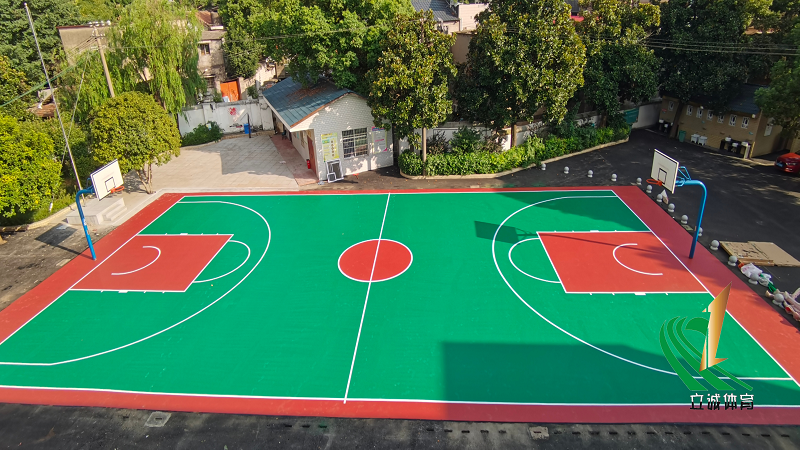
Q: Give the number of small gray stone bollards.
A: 14